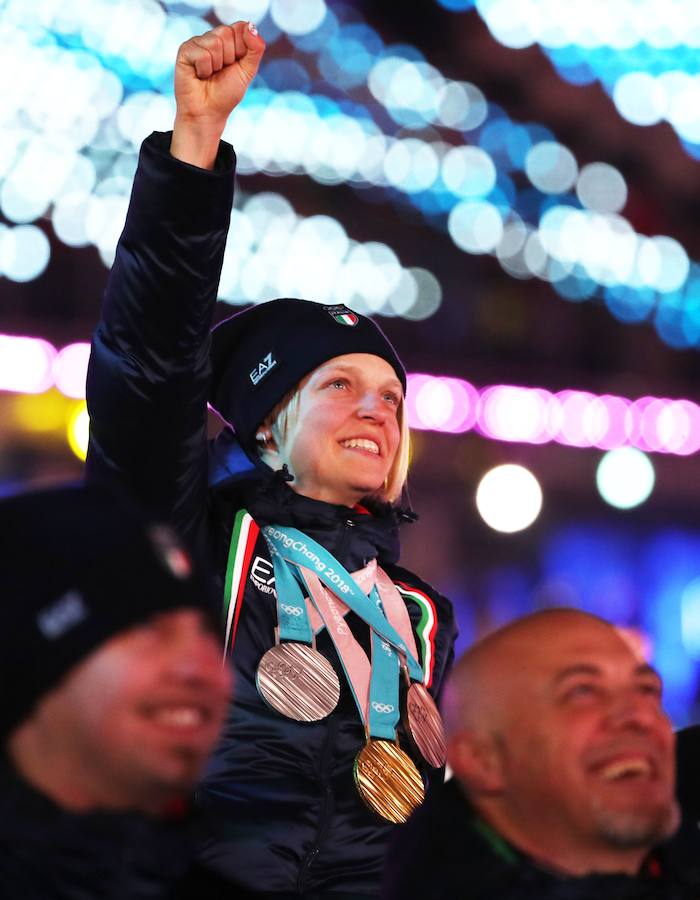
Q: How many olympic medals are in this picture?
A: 3